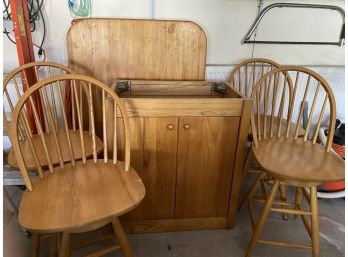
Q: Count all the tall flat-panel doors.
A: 2